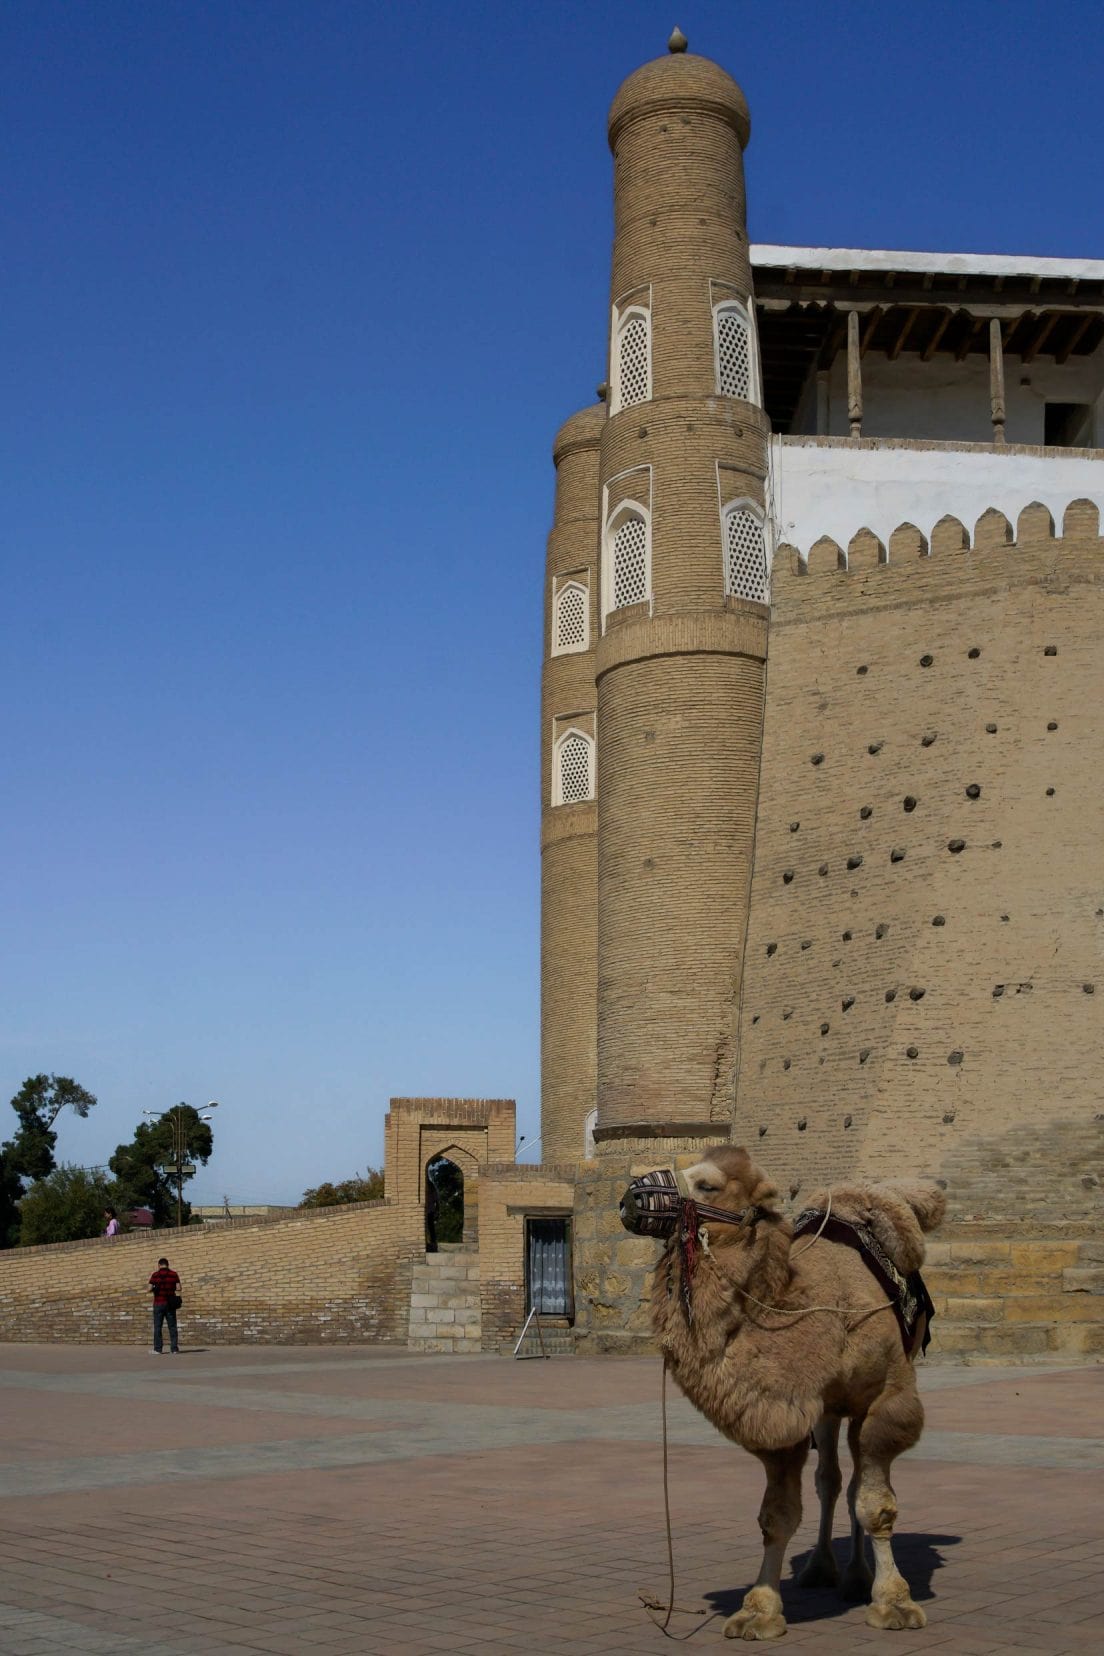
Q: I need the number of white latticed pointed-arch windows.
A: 6